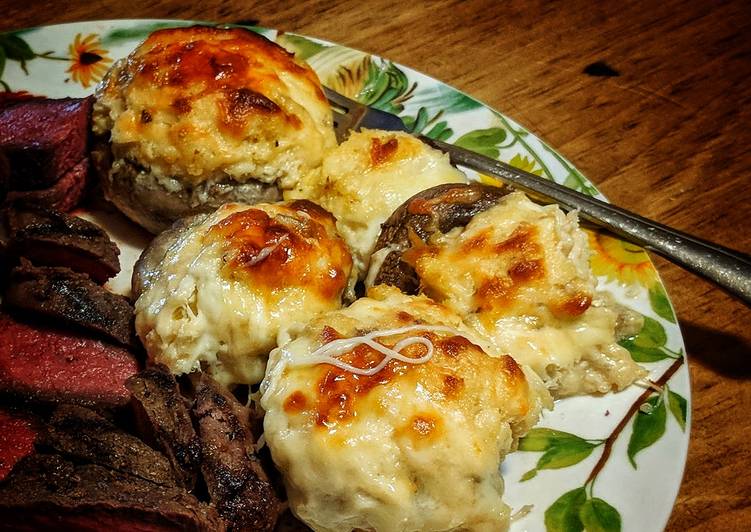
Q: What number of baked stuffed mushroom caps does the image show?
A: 5